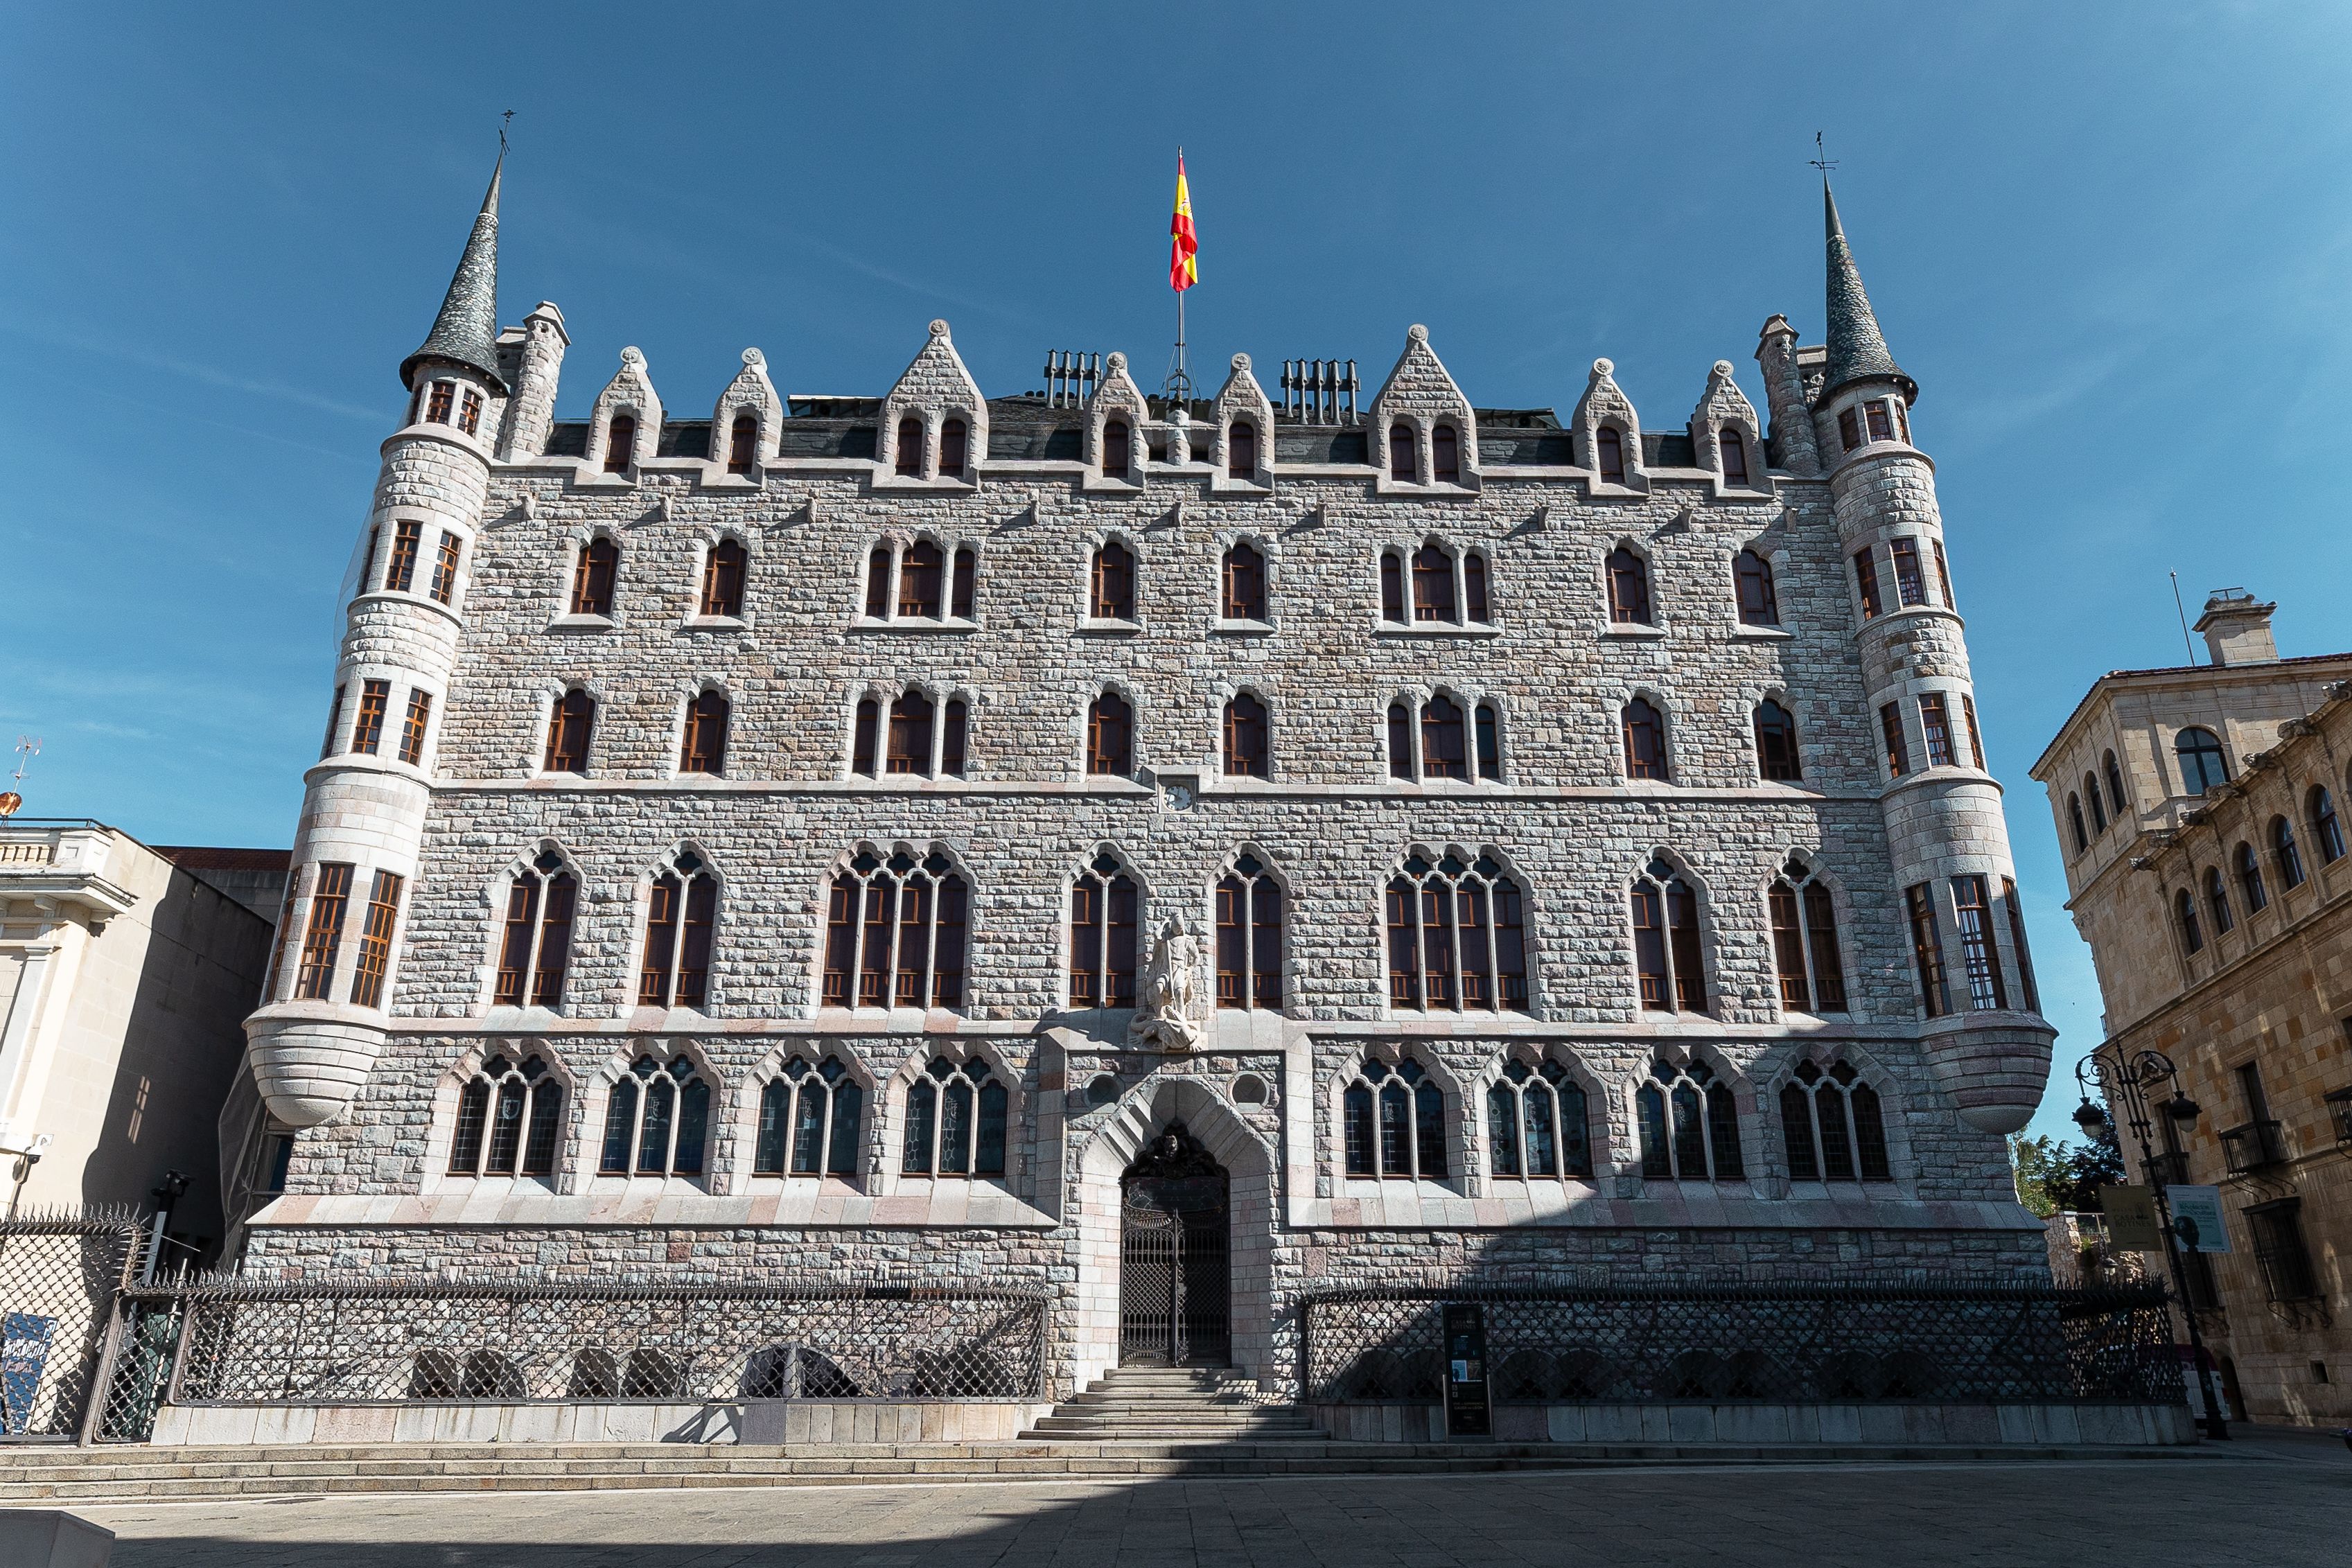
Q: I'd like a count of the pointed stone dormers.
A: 8